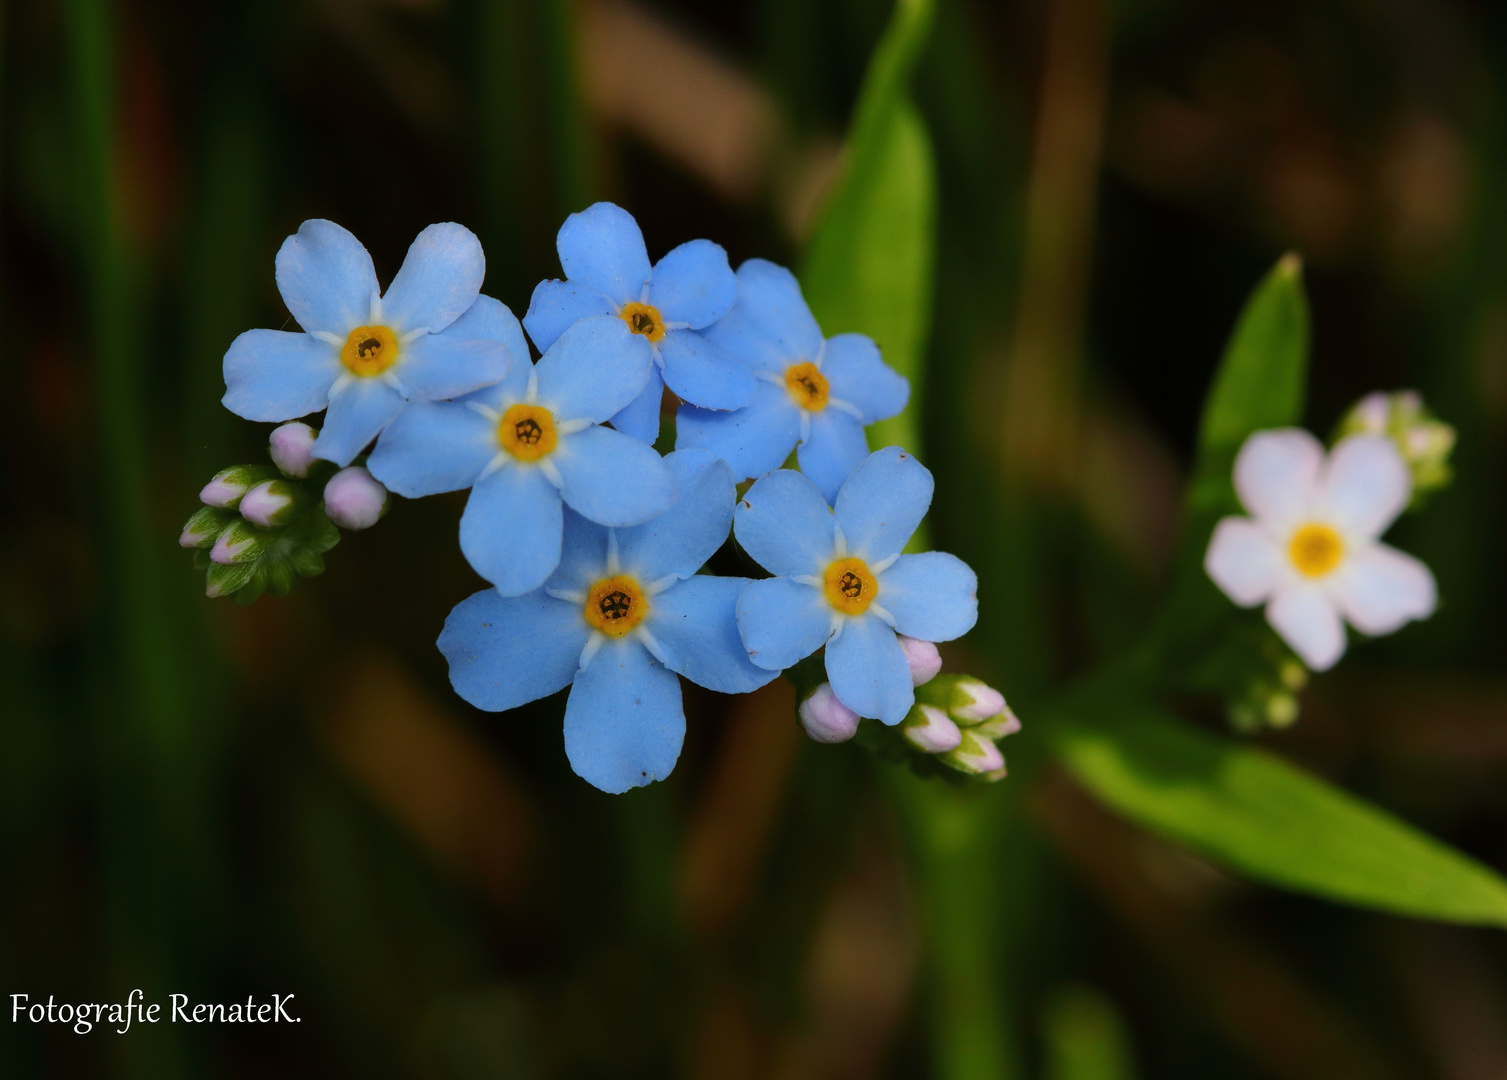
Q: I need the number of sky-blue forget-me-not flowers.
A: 6